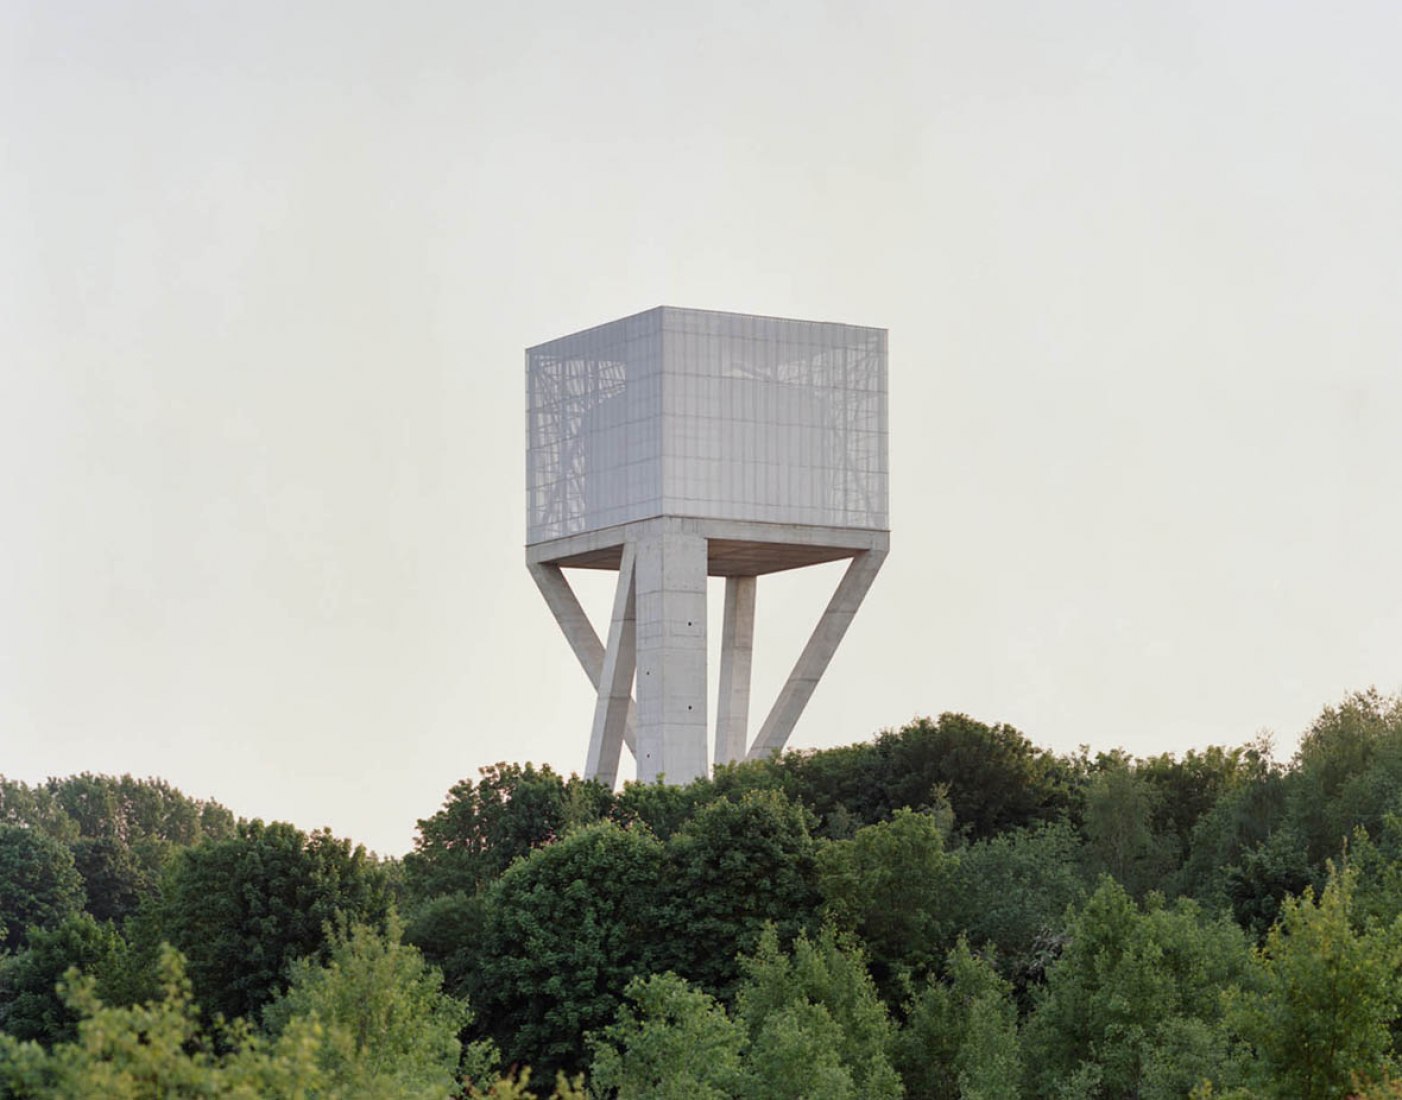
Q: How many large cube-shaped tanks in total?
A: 1